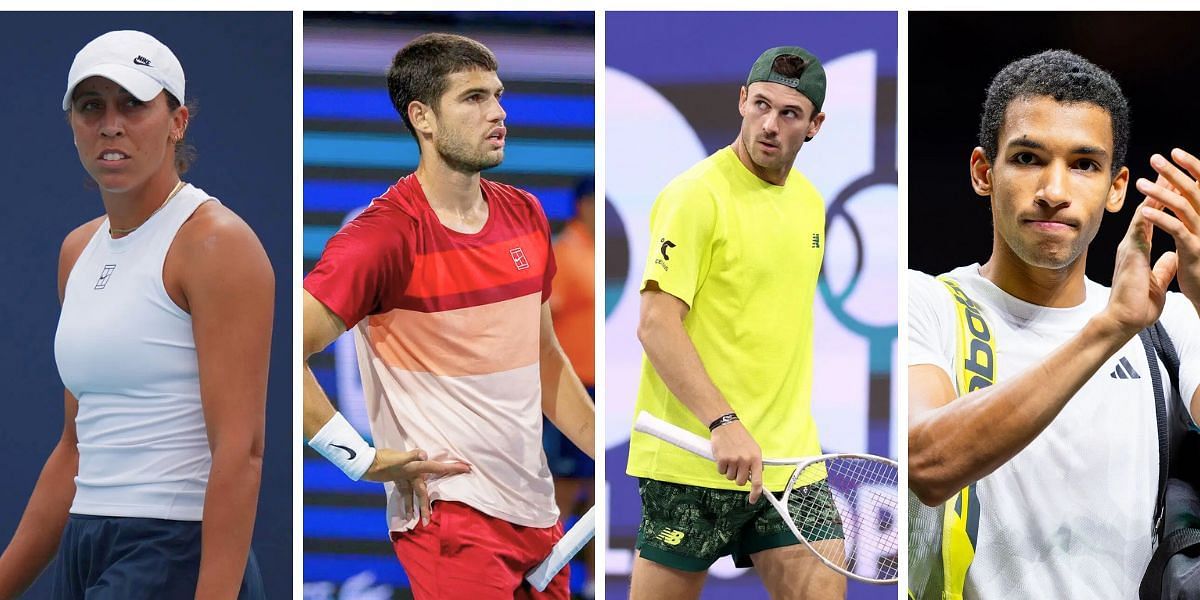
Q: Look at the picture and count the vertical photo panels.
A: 4